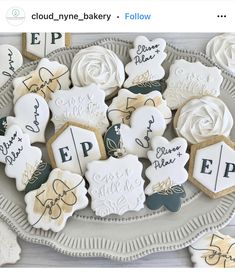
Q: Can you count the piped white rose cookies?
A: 3